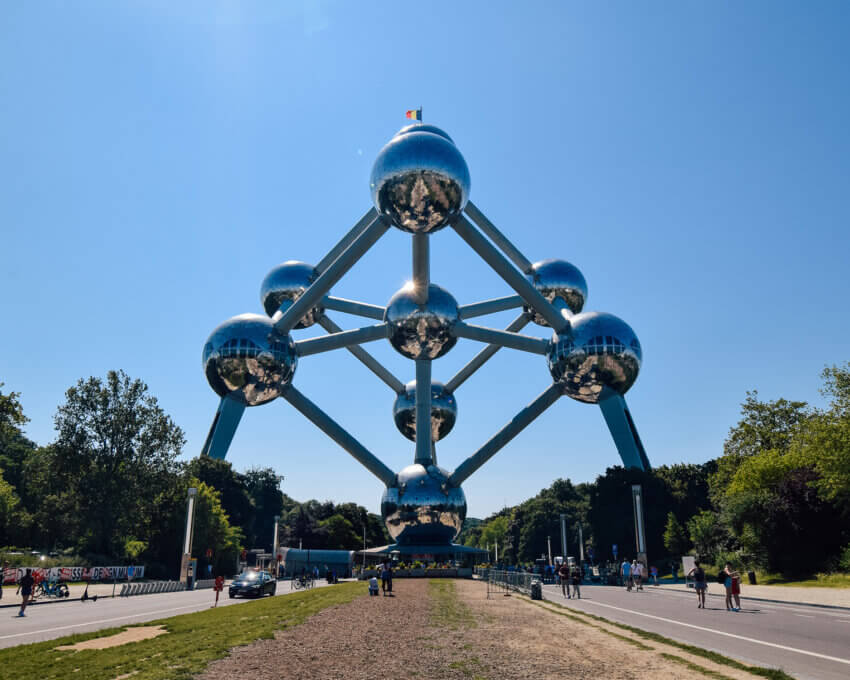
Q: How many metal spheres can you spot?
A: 9